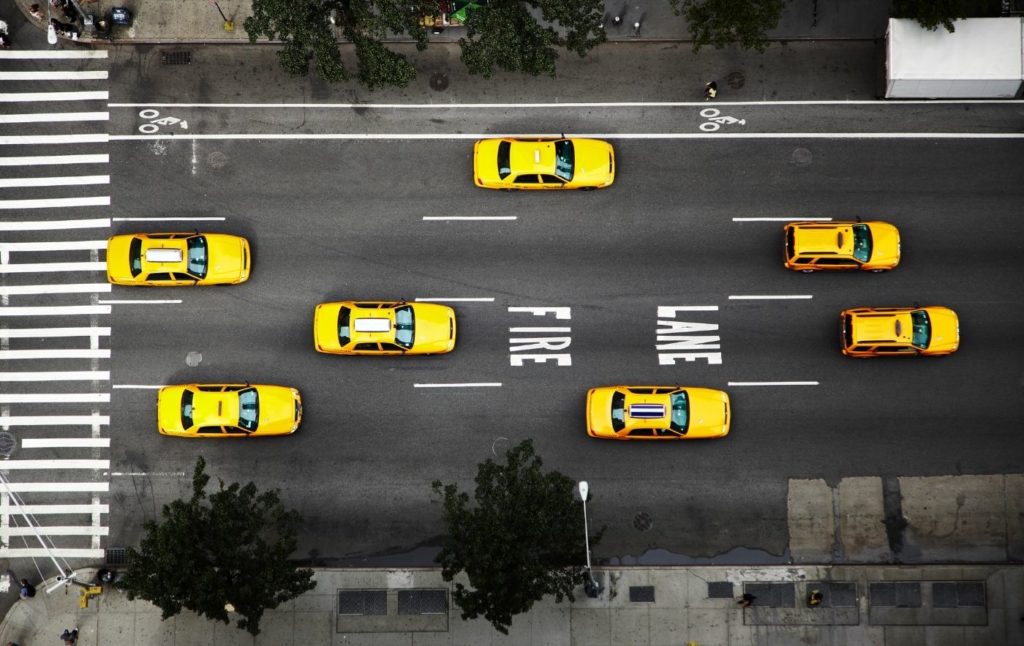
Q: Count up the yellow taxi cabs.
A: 7